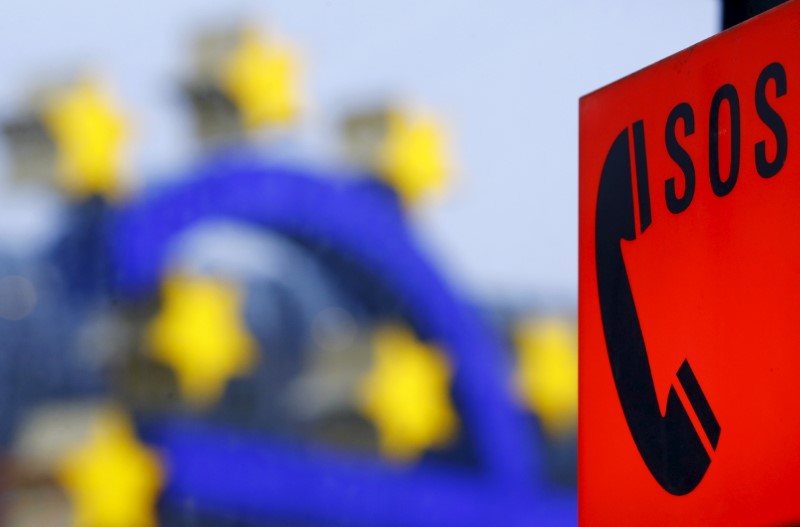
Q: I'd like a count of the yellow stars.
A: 7